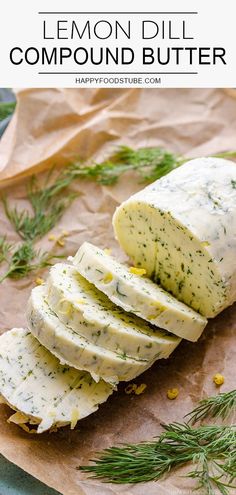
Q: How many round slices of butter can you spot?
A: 4